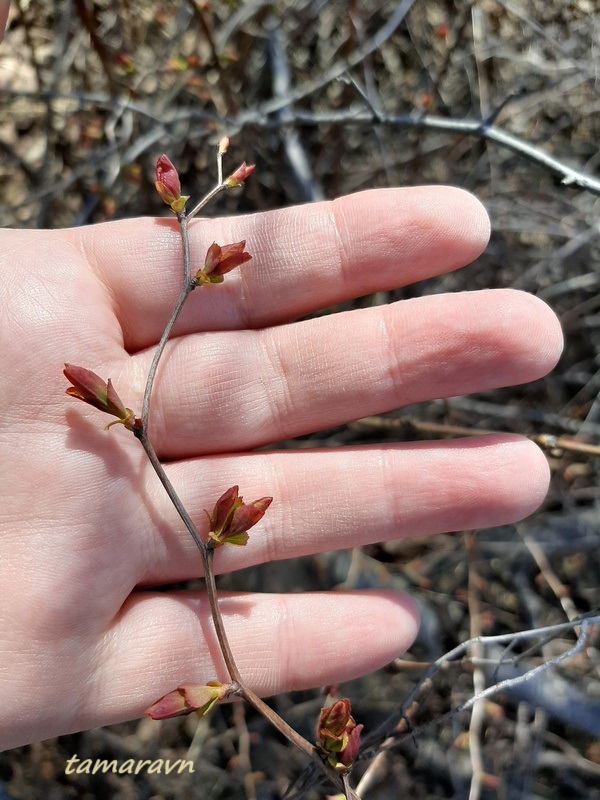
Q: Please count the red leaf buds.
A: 7